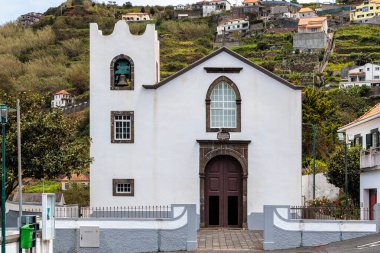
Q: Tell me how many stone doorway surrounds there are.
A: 1